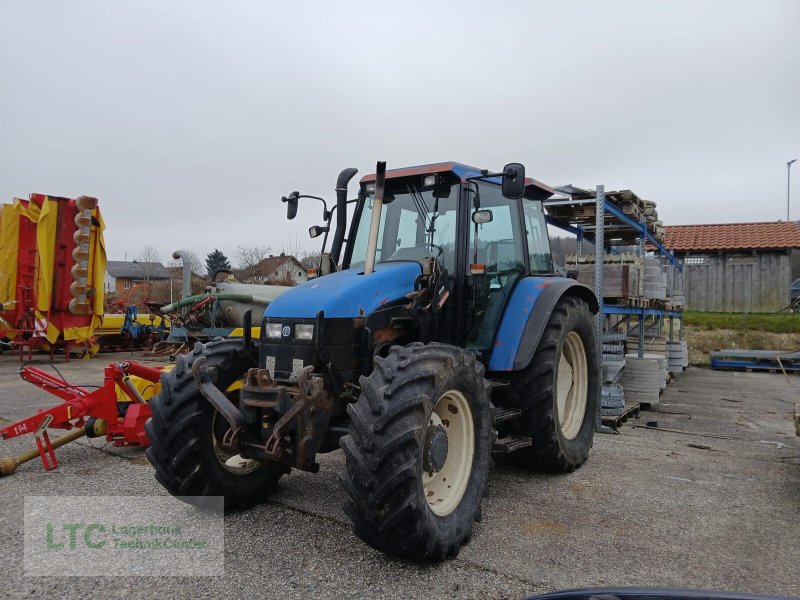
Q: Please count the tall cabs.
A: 1